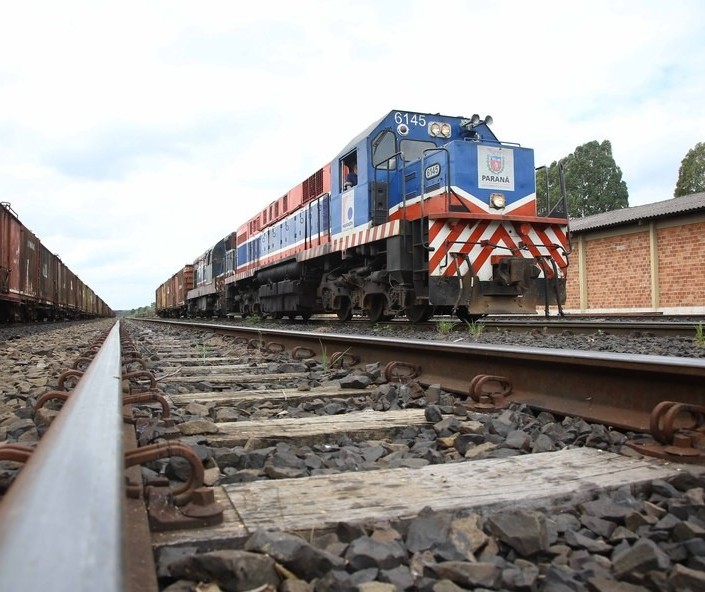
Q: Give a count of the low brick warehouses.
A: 1